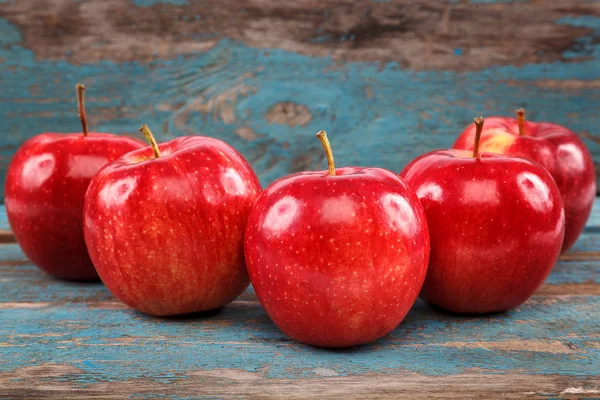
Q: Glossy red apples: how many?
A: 5